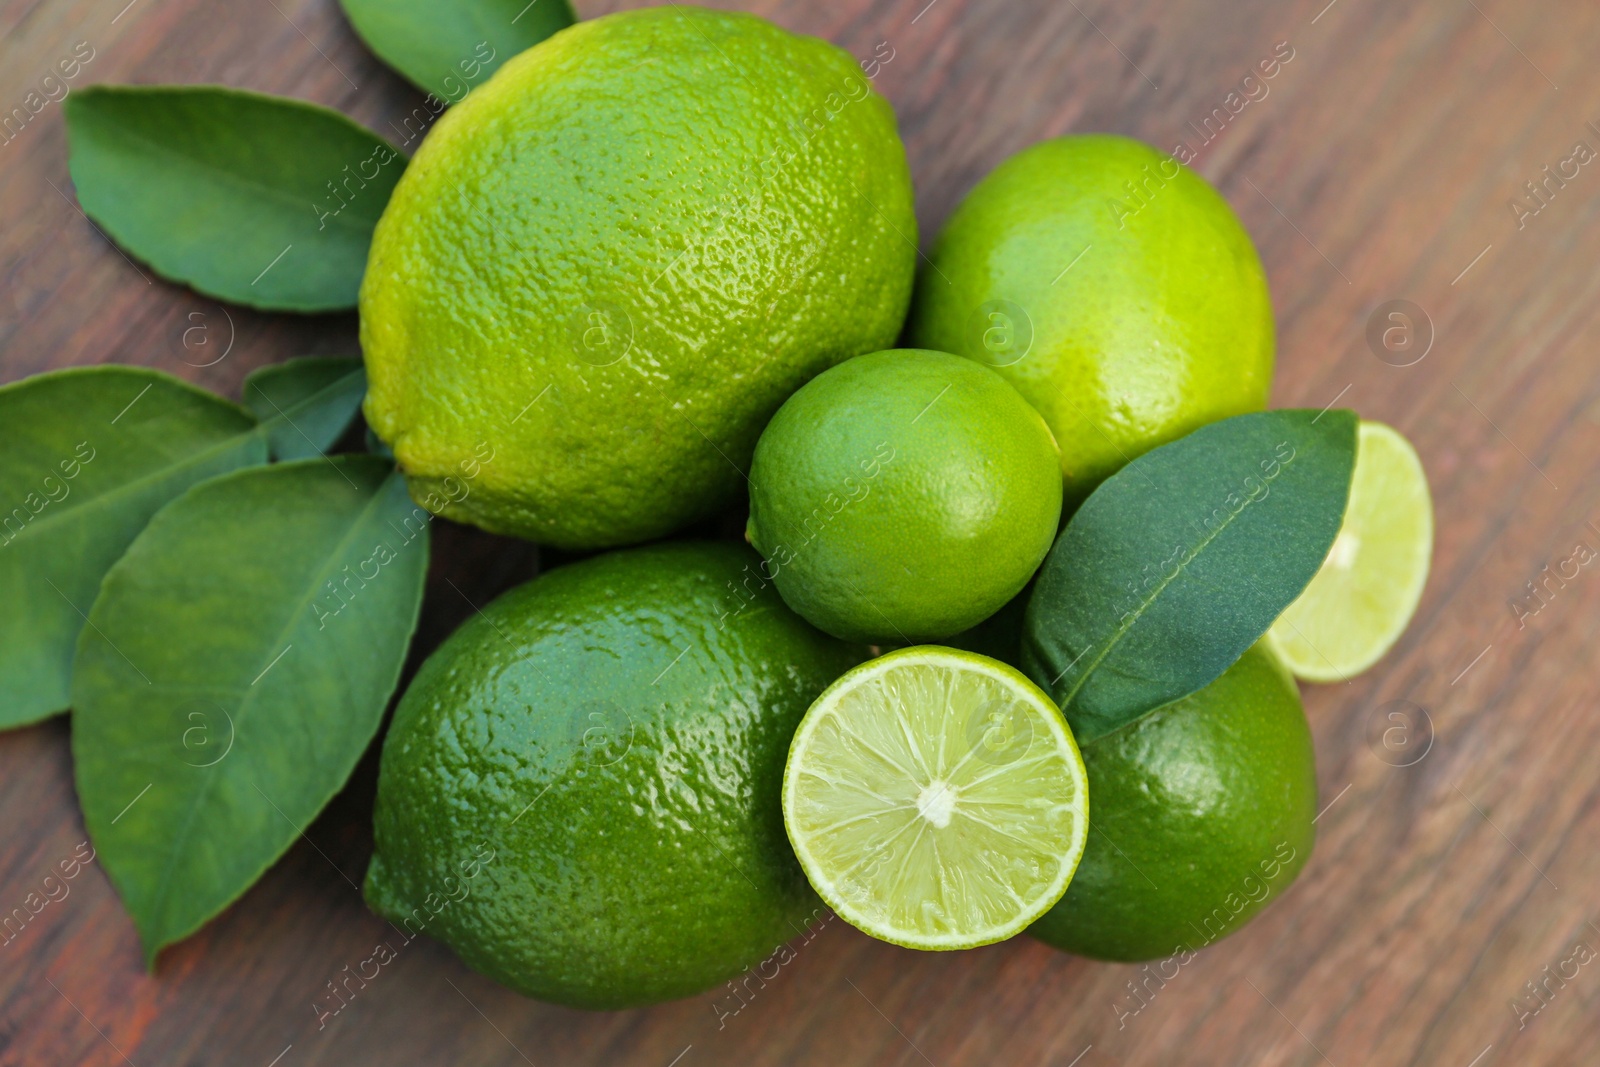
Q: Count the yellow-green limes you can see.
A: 2